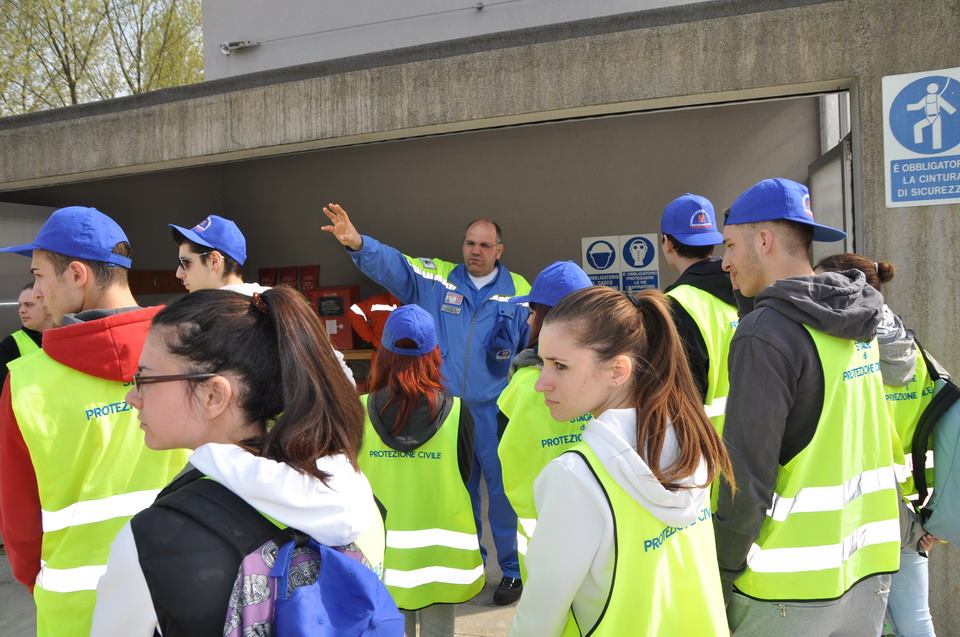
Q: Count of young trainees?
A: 10